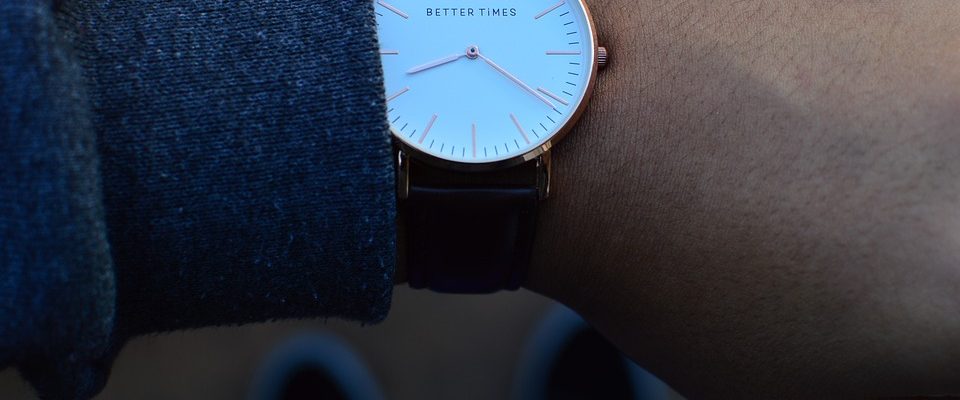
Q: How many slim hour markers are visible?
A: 9